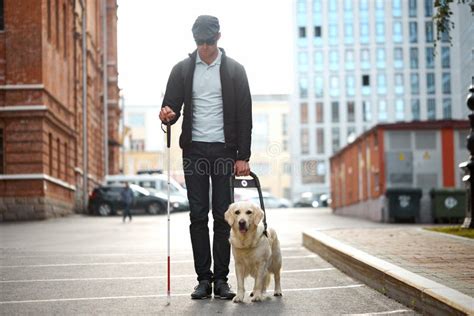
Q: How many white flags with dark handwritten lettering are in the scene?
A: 0